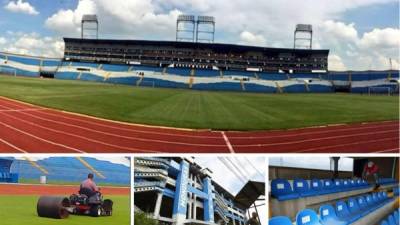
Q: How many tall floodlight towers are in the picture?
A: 4